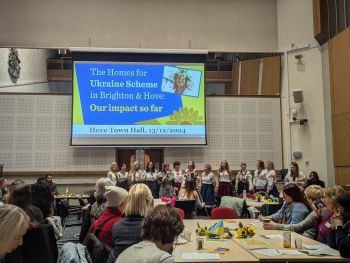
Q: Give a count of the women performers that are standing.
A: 13